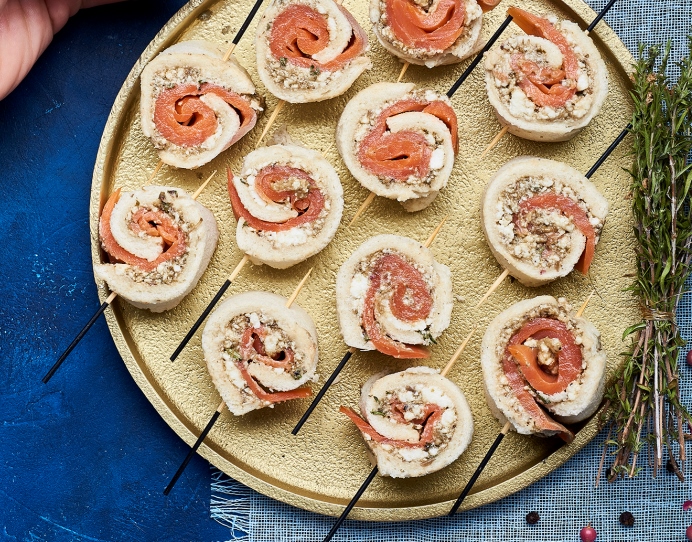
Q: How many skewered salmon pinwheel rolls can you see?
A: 12